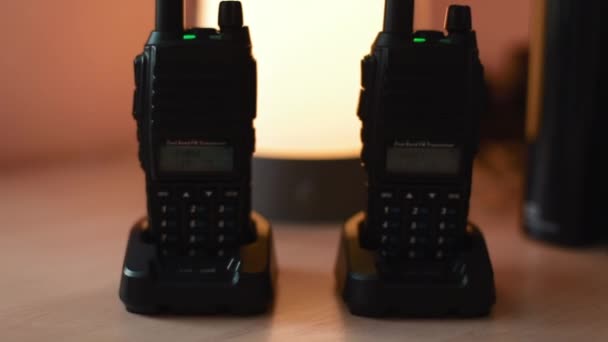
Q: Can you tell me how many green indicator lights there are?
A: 2